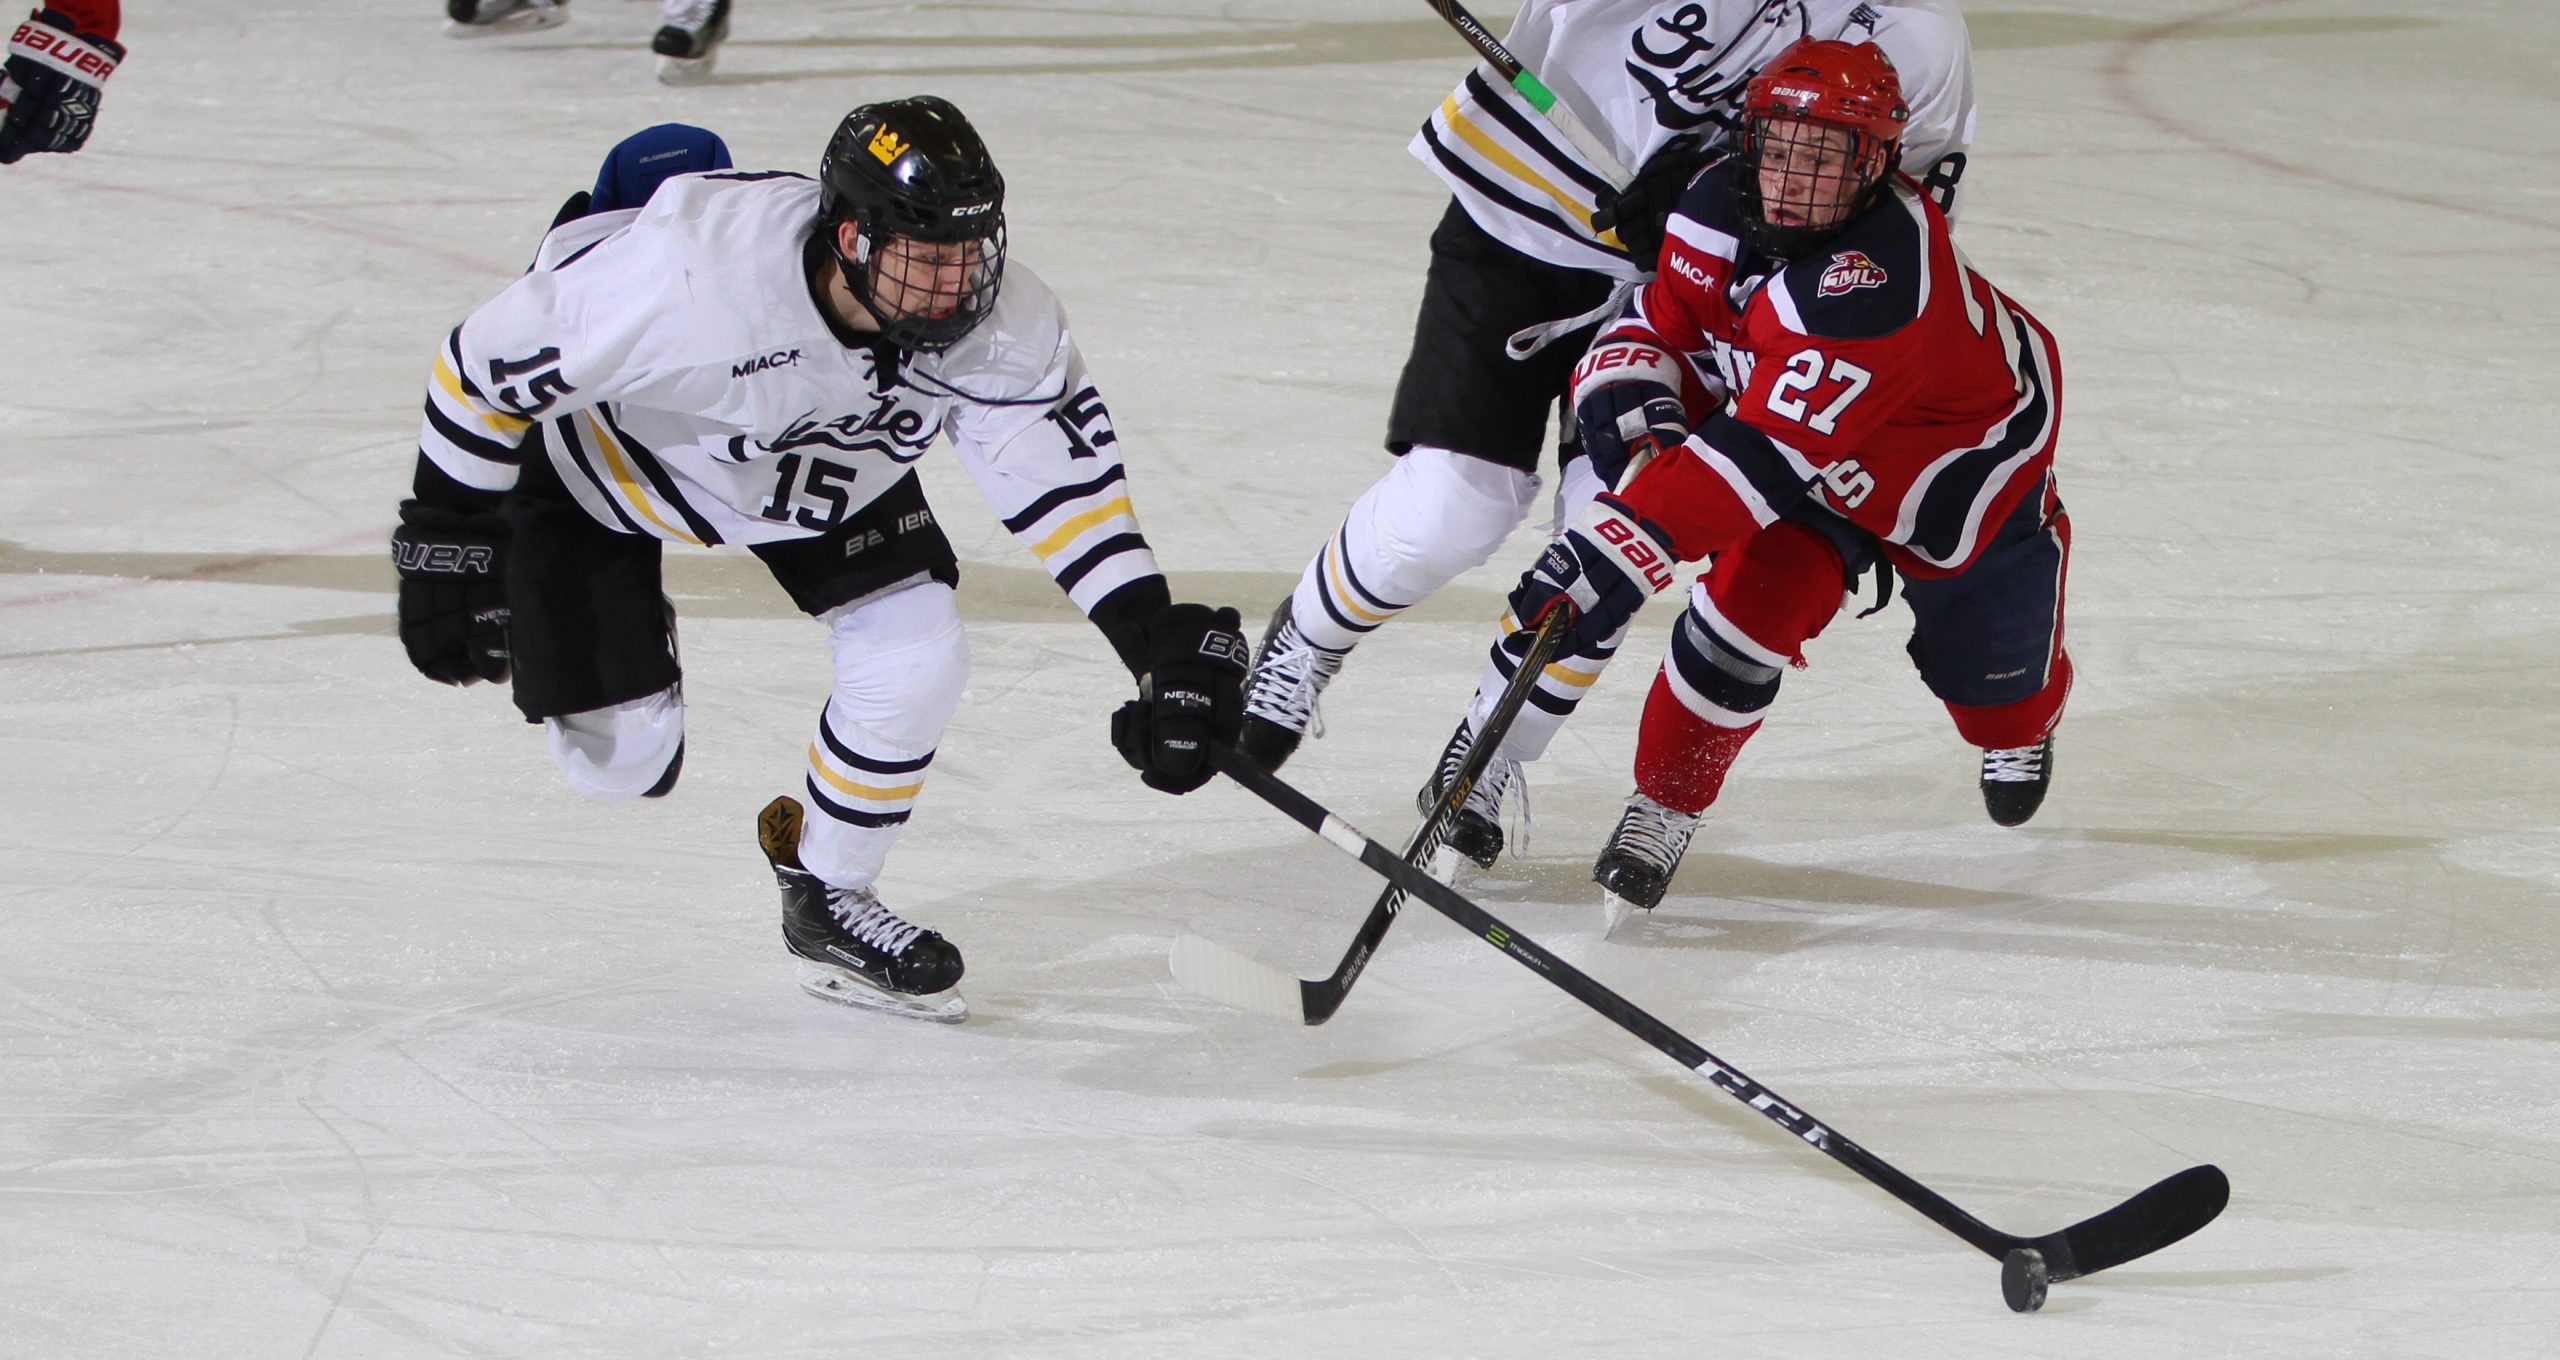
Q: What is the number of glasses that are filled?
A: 0